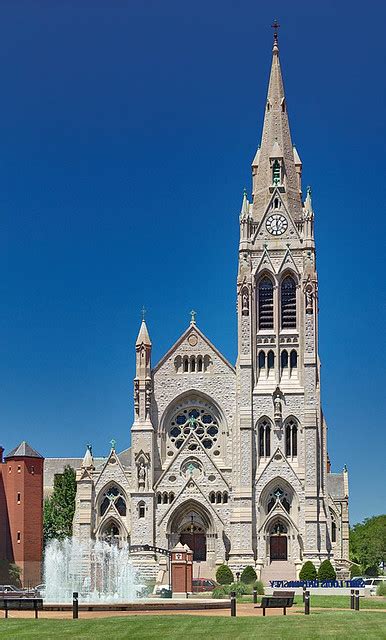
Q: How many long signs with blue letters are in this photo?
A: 1